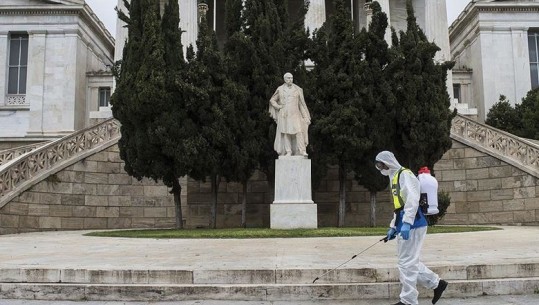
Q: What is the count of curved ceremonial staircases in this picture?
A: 2